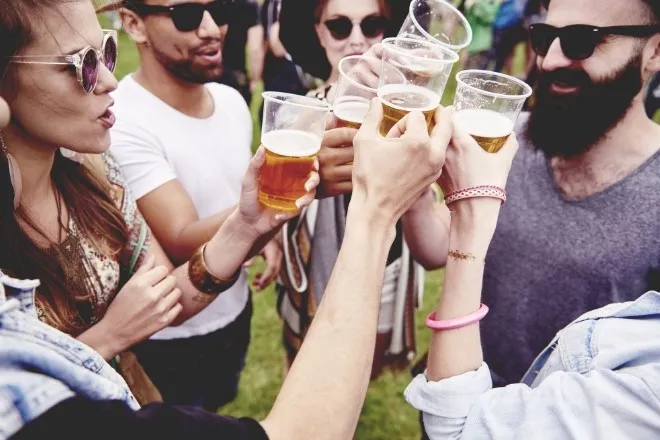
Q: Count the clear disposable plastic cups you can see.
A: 5